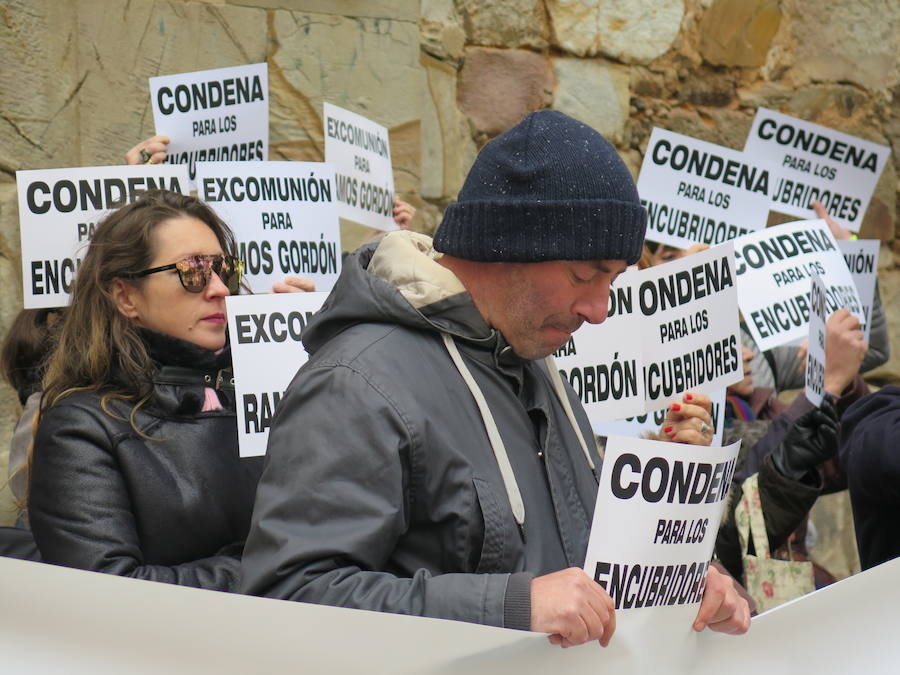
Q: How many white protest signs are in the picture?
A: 14